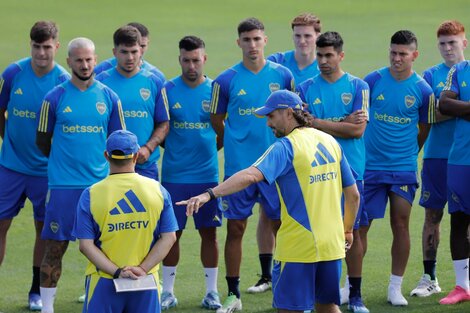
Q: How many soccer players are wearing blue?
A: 11